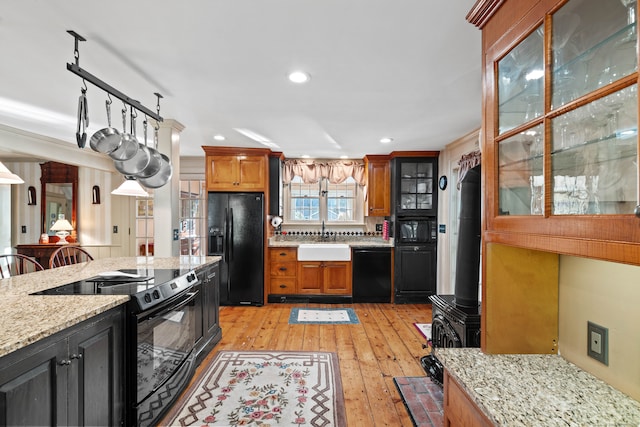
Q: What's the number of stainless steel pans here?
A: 5